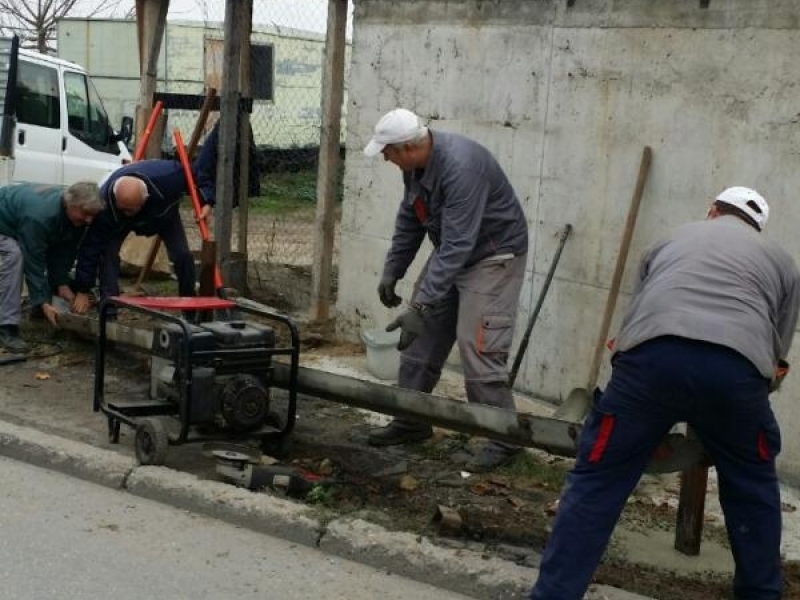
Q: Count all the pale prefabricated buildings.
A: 1